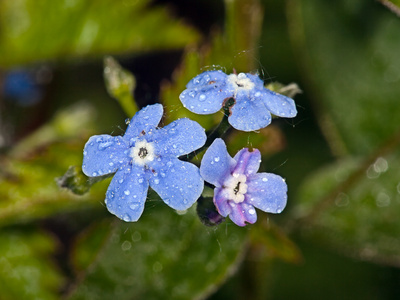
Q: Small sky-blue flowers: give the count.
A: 3